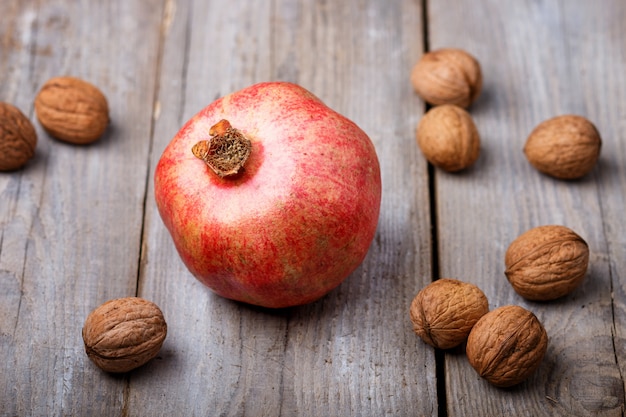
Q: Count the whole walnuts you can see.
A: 8